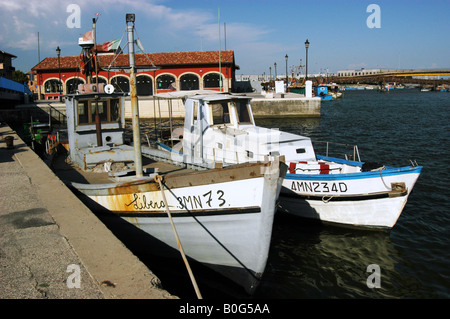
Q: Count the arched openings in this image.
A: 8